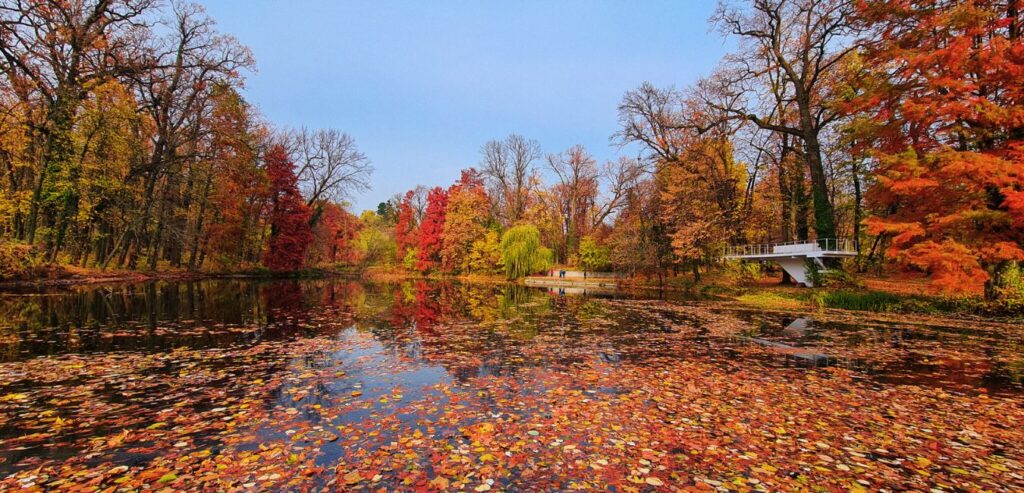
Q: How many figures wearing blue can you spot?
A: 2